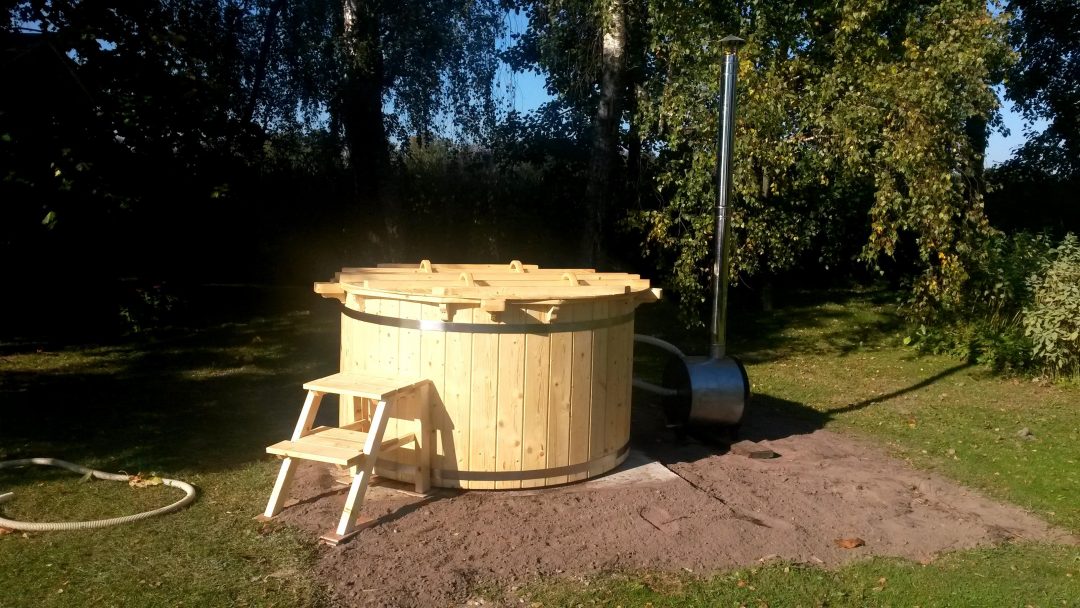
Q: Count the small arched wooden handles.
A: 4